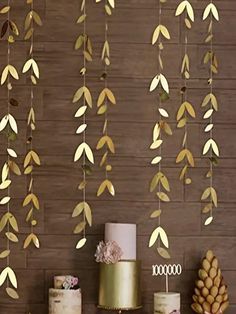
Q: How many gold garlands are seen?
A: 7